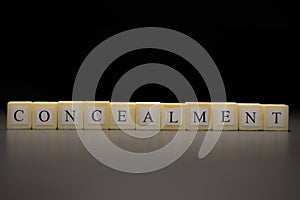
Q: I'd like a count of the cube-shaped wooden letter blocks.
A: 11